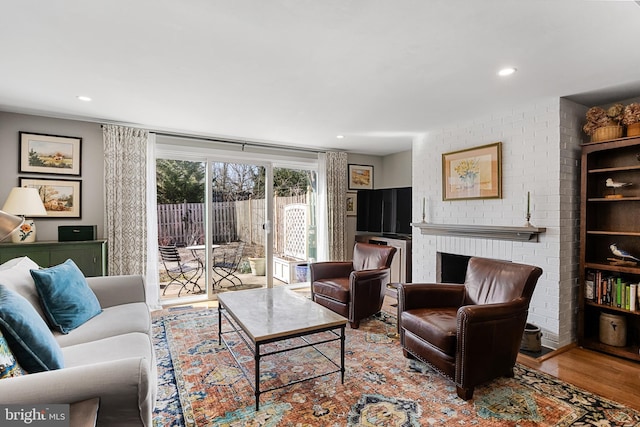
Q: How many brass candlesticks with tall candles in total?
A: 2